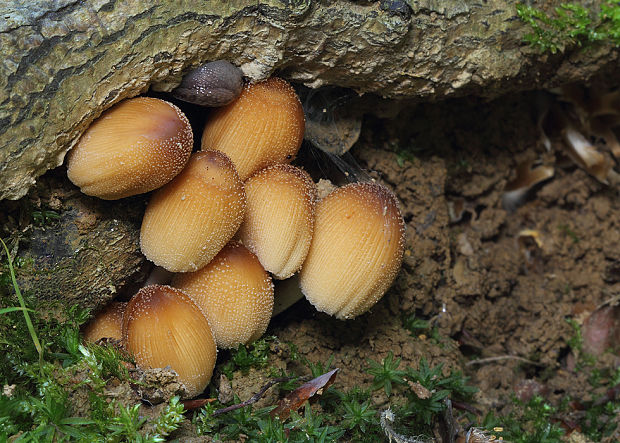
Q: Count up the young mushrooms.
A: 8